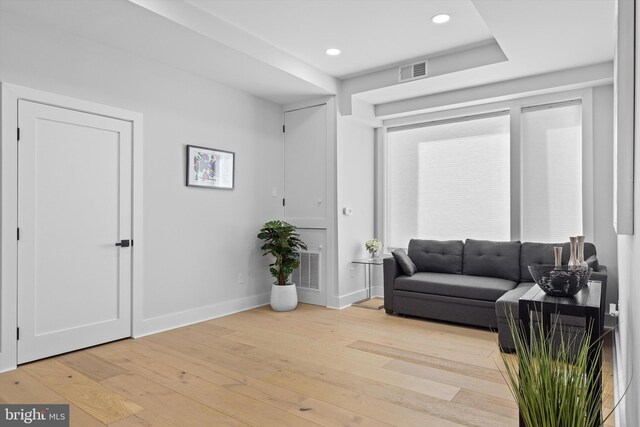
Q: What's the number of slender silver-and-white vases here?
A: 3